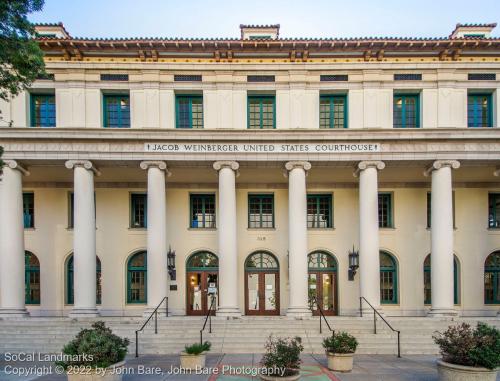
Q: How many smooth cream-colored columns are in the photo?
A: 7